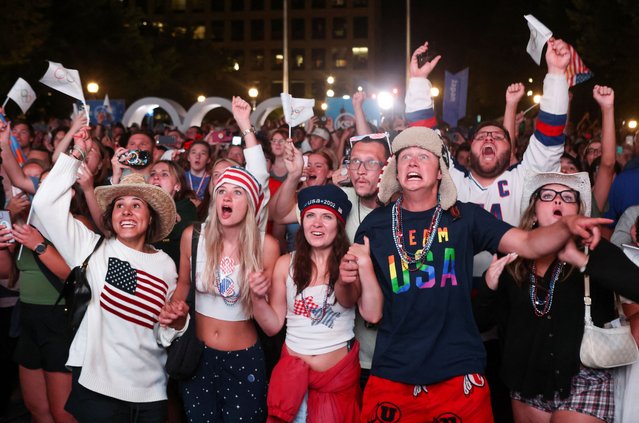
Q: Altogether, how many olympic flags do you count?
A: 4